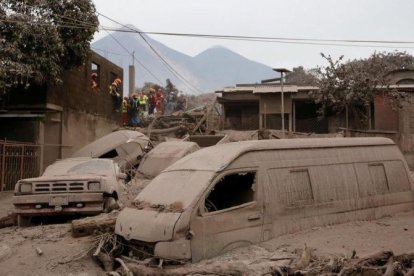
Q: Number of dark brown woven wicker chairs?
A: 0